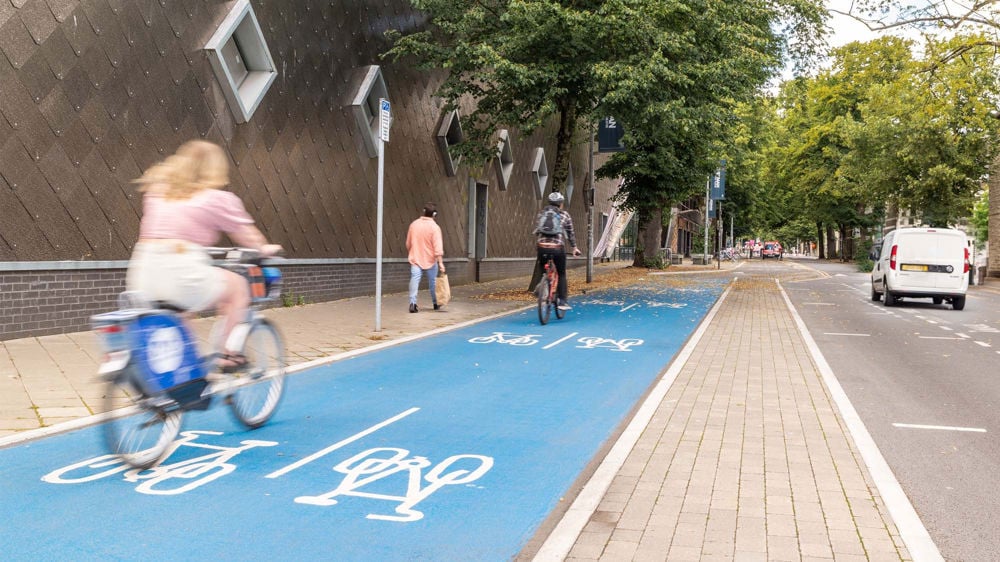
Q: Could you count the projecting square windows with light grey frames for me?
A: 6